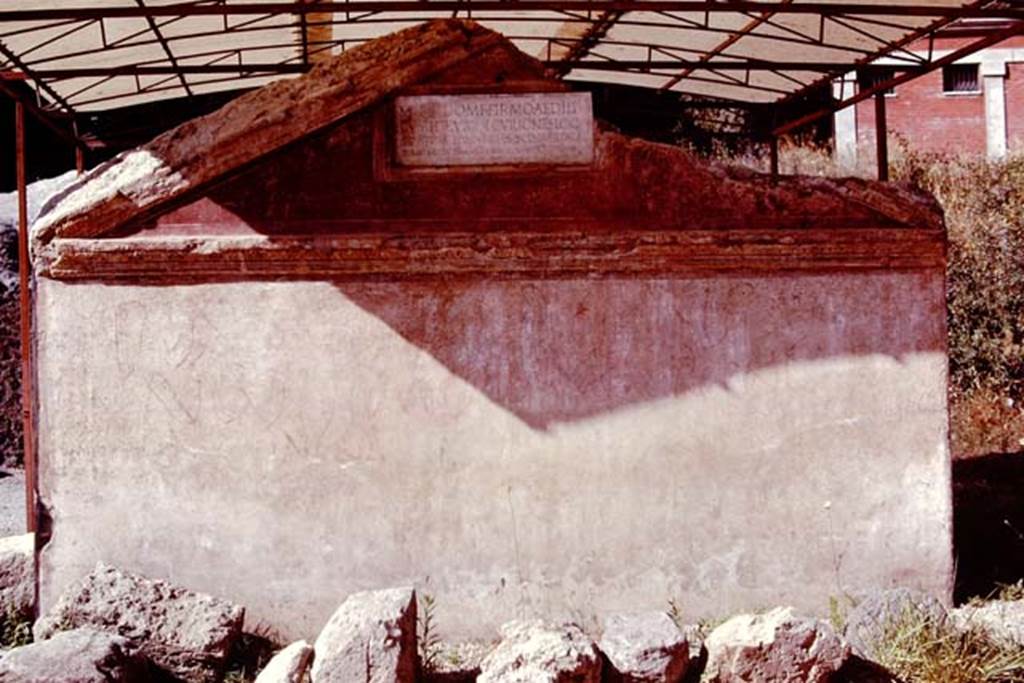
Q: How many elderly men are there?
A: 0